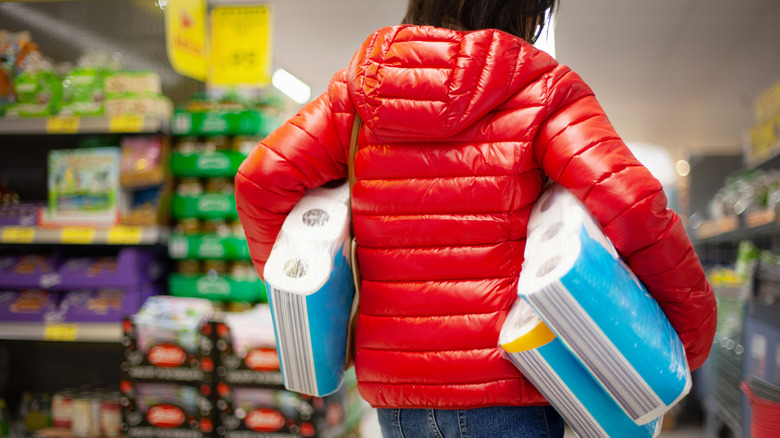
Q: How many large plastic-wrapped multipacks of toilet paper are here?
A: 3